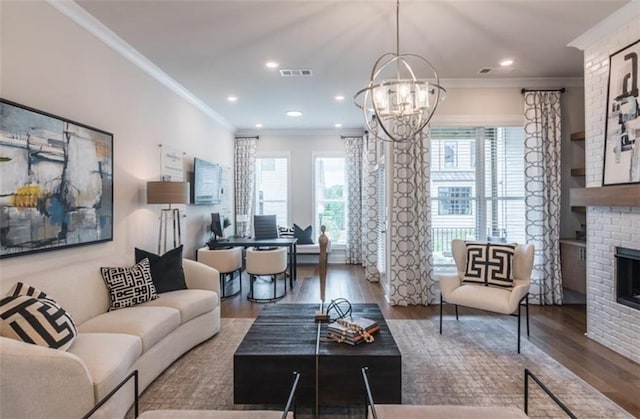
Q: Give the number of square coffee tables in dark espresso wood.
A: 1